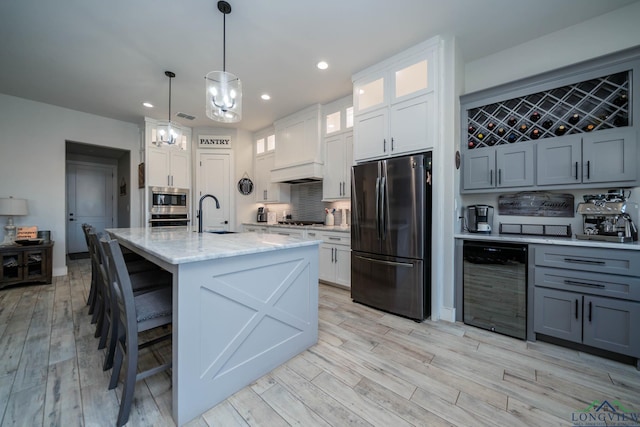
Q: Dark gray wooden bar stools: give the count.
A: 4